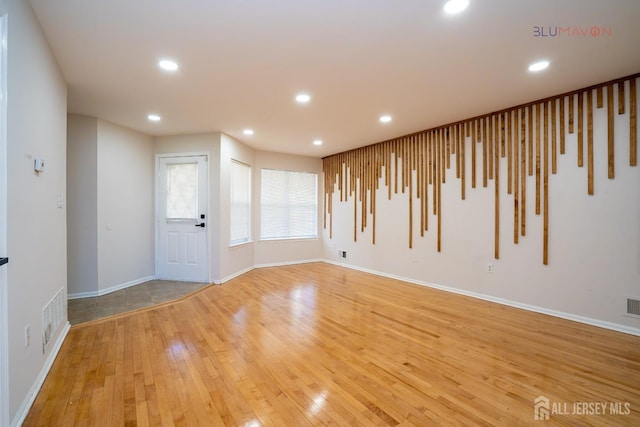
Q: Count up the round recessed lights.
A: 8